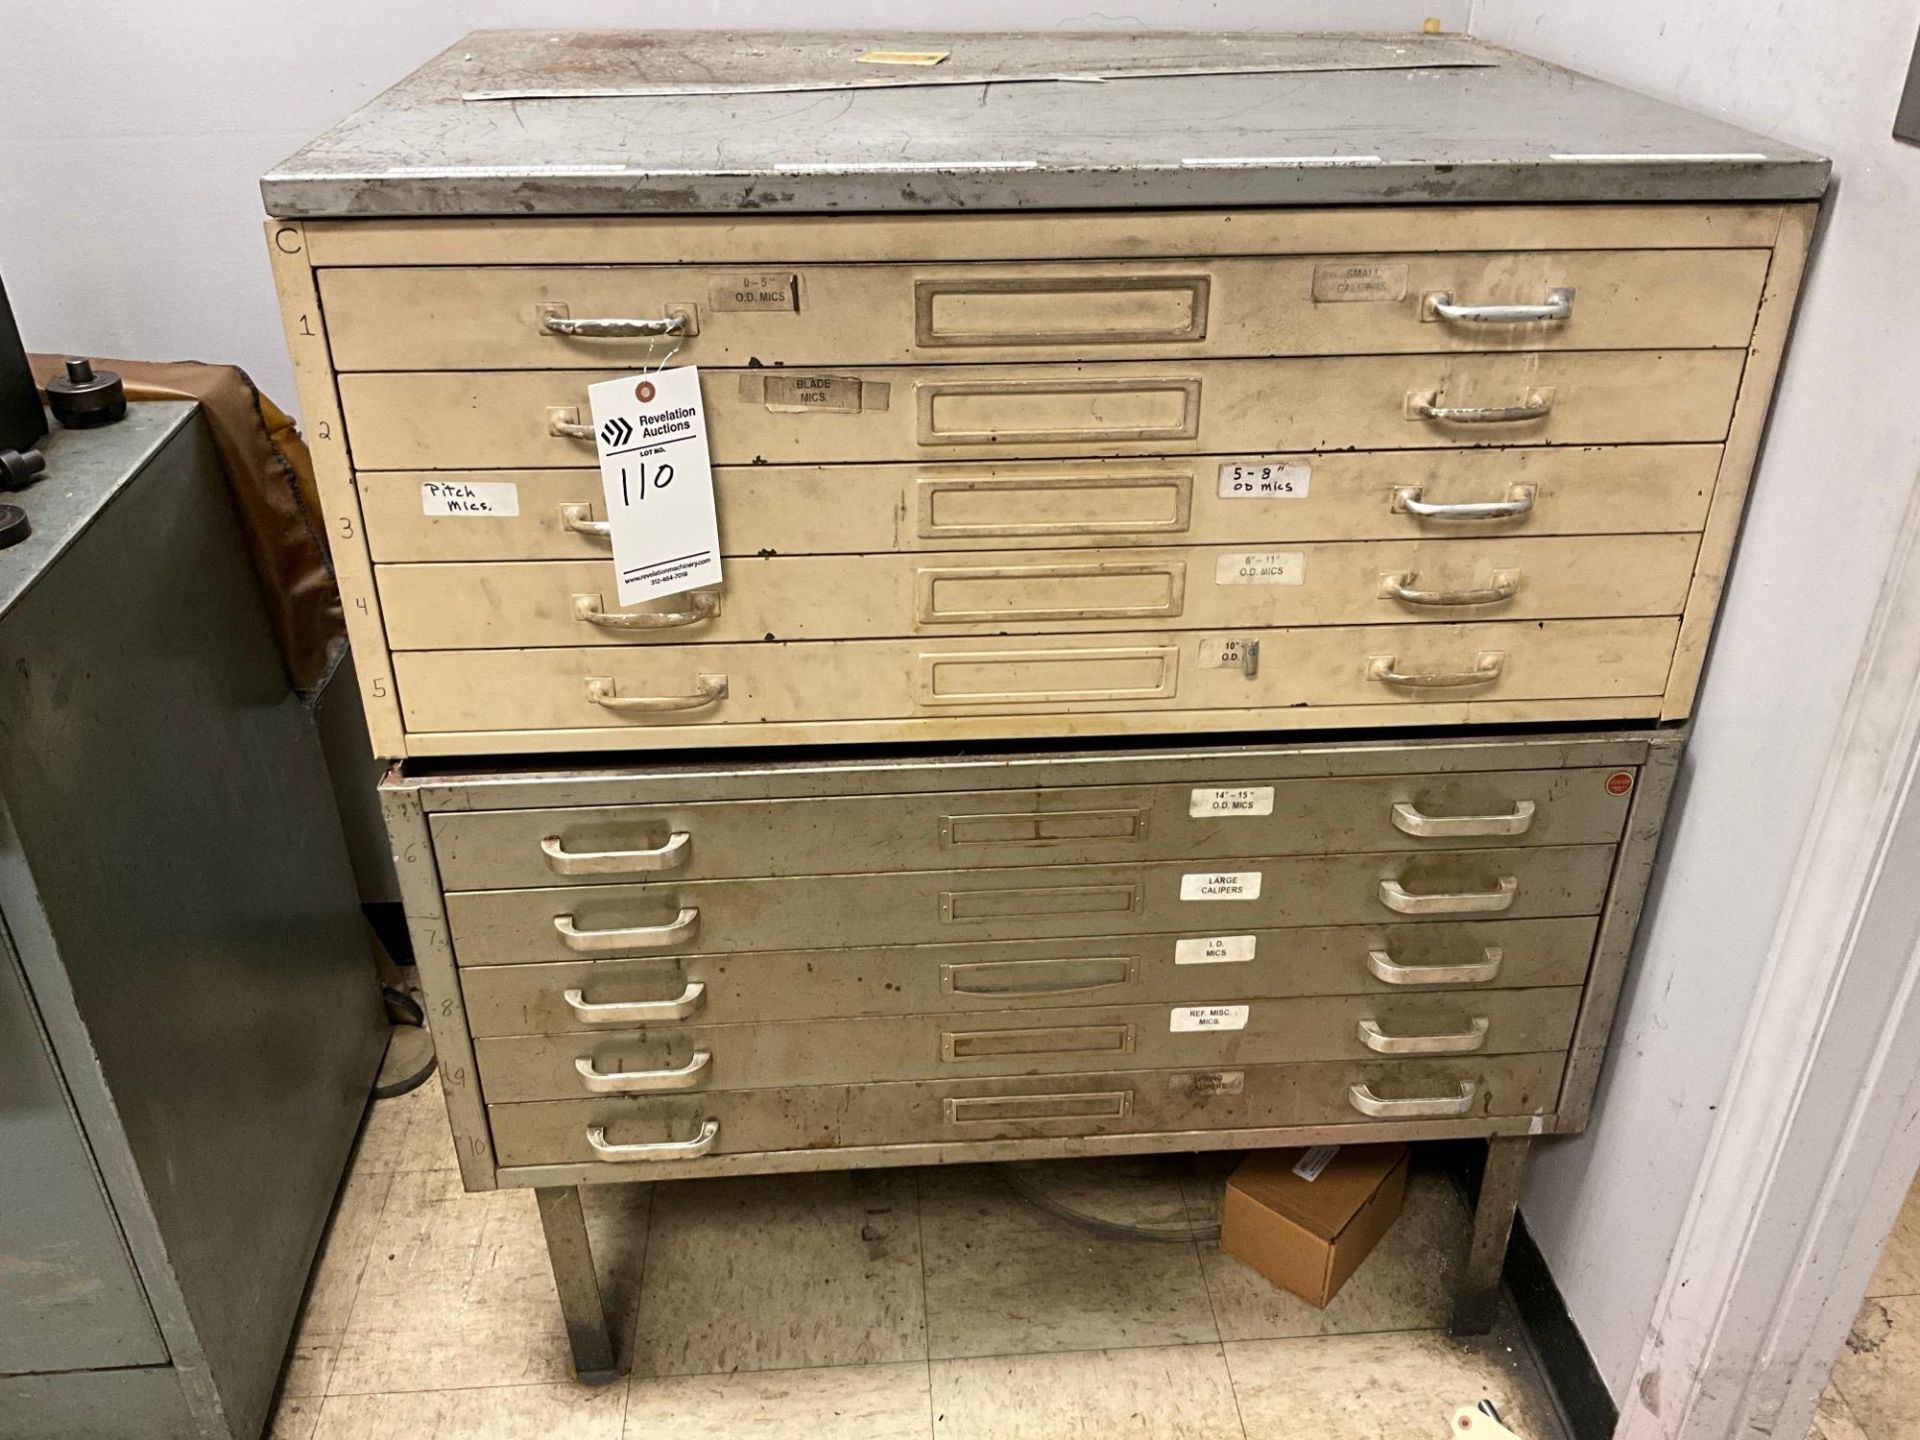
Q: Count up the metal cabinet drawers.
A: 10